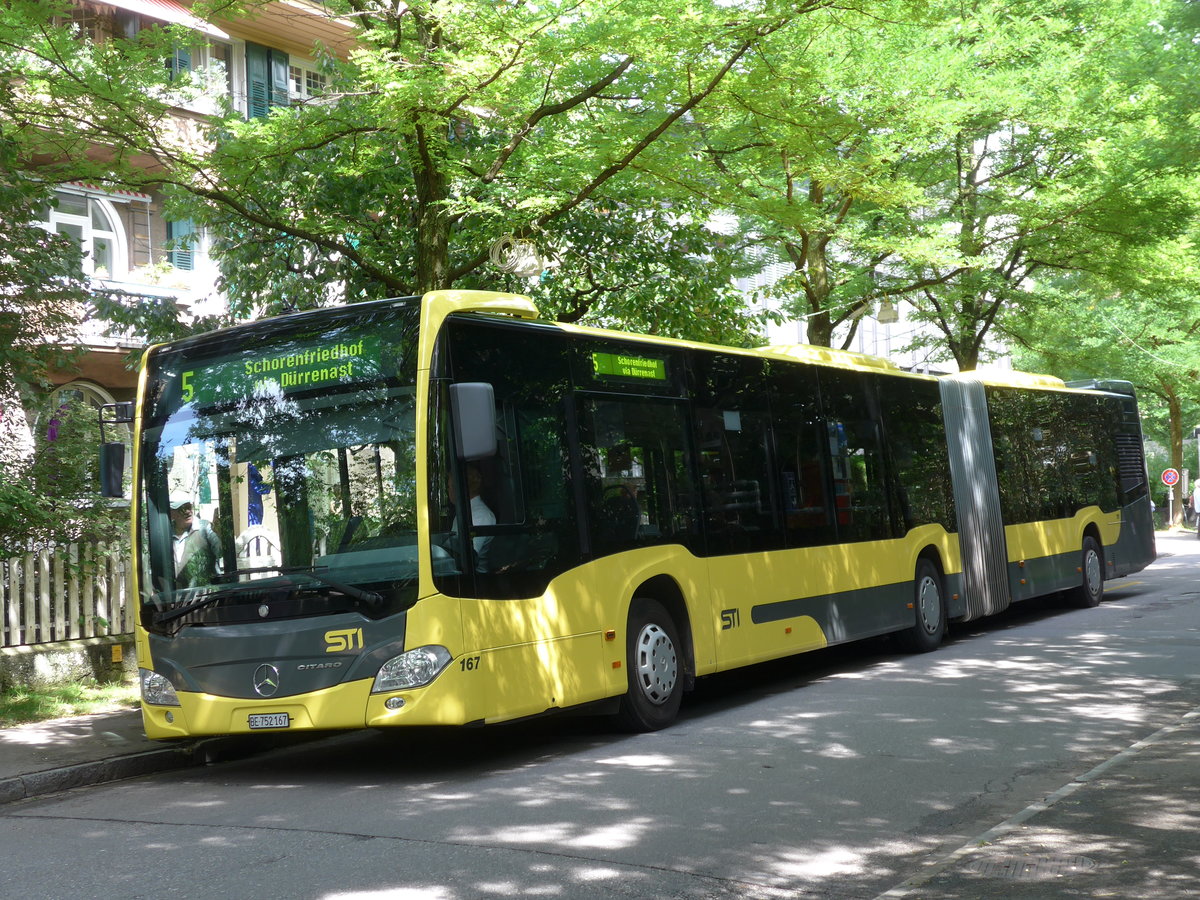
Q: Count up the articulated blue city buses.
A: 0